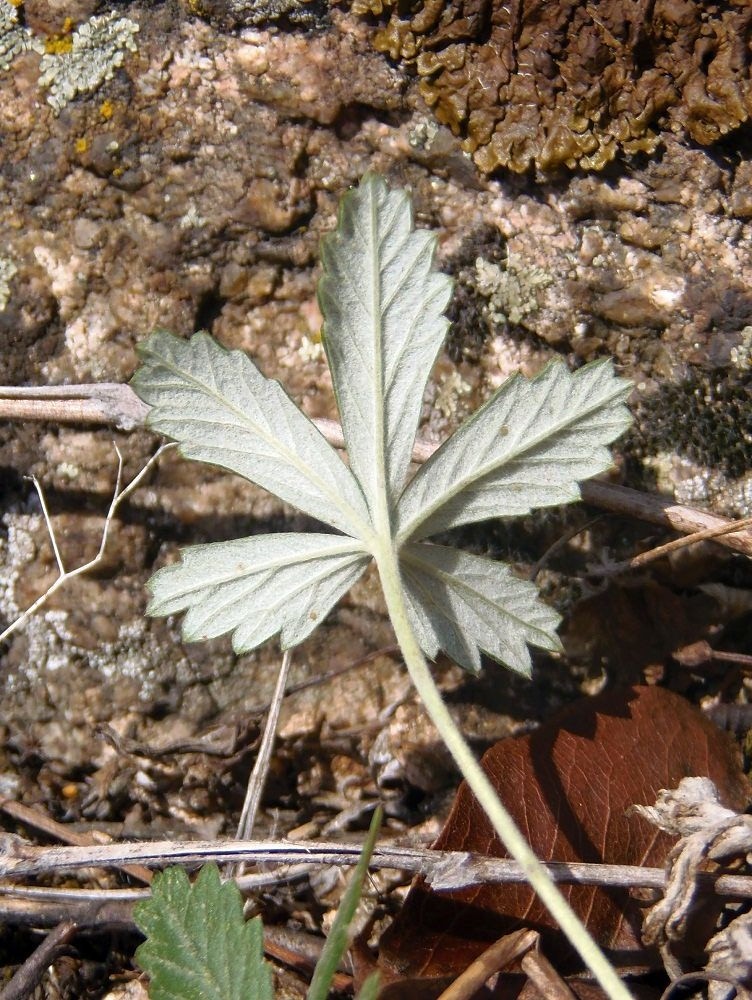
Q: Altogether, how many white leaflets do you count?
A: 5